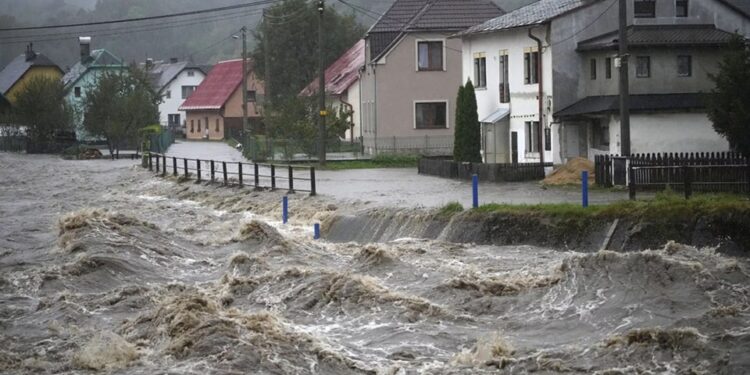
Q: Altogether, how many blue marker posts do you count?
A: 4